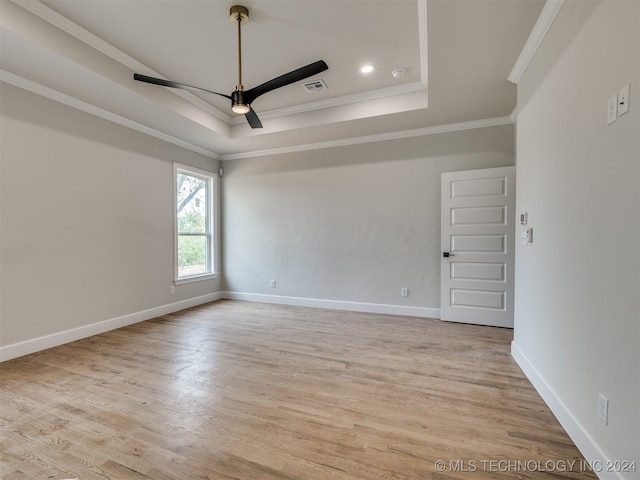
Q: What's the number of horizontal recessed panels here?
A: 5